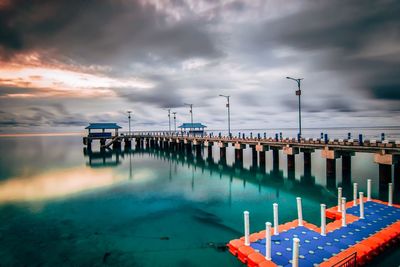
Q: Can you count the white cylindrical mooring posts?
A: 12